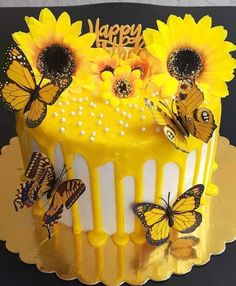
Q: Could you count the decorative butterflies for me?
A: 4